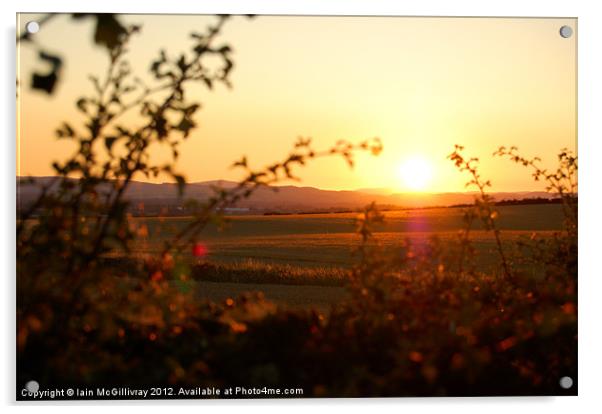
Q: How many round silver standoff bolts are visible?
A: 4